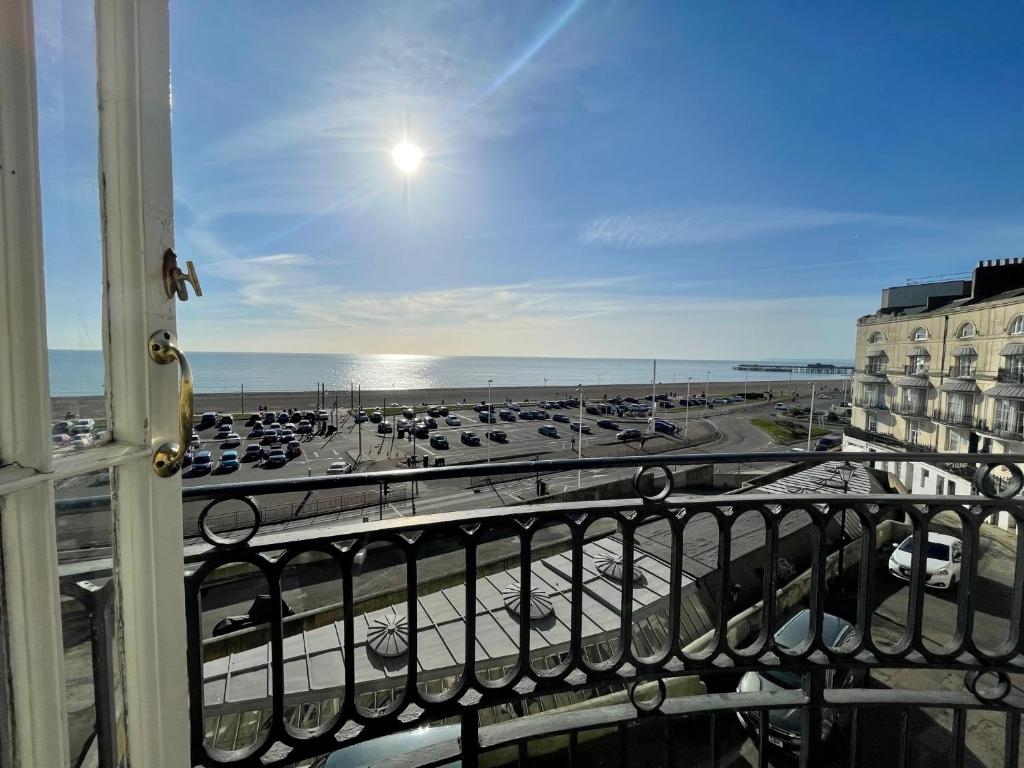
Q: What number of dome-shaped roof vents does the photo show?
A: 3